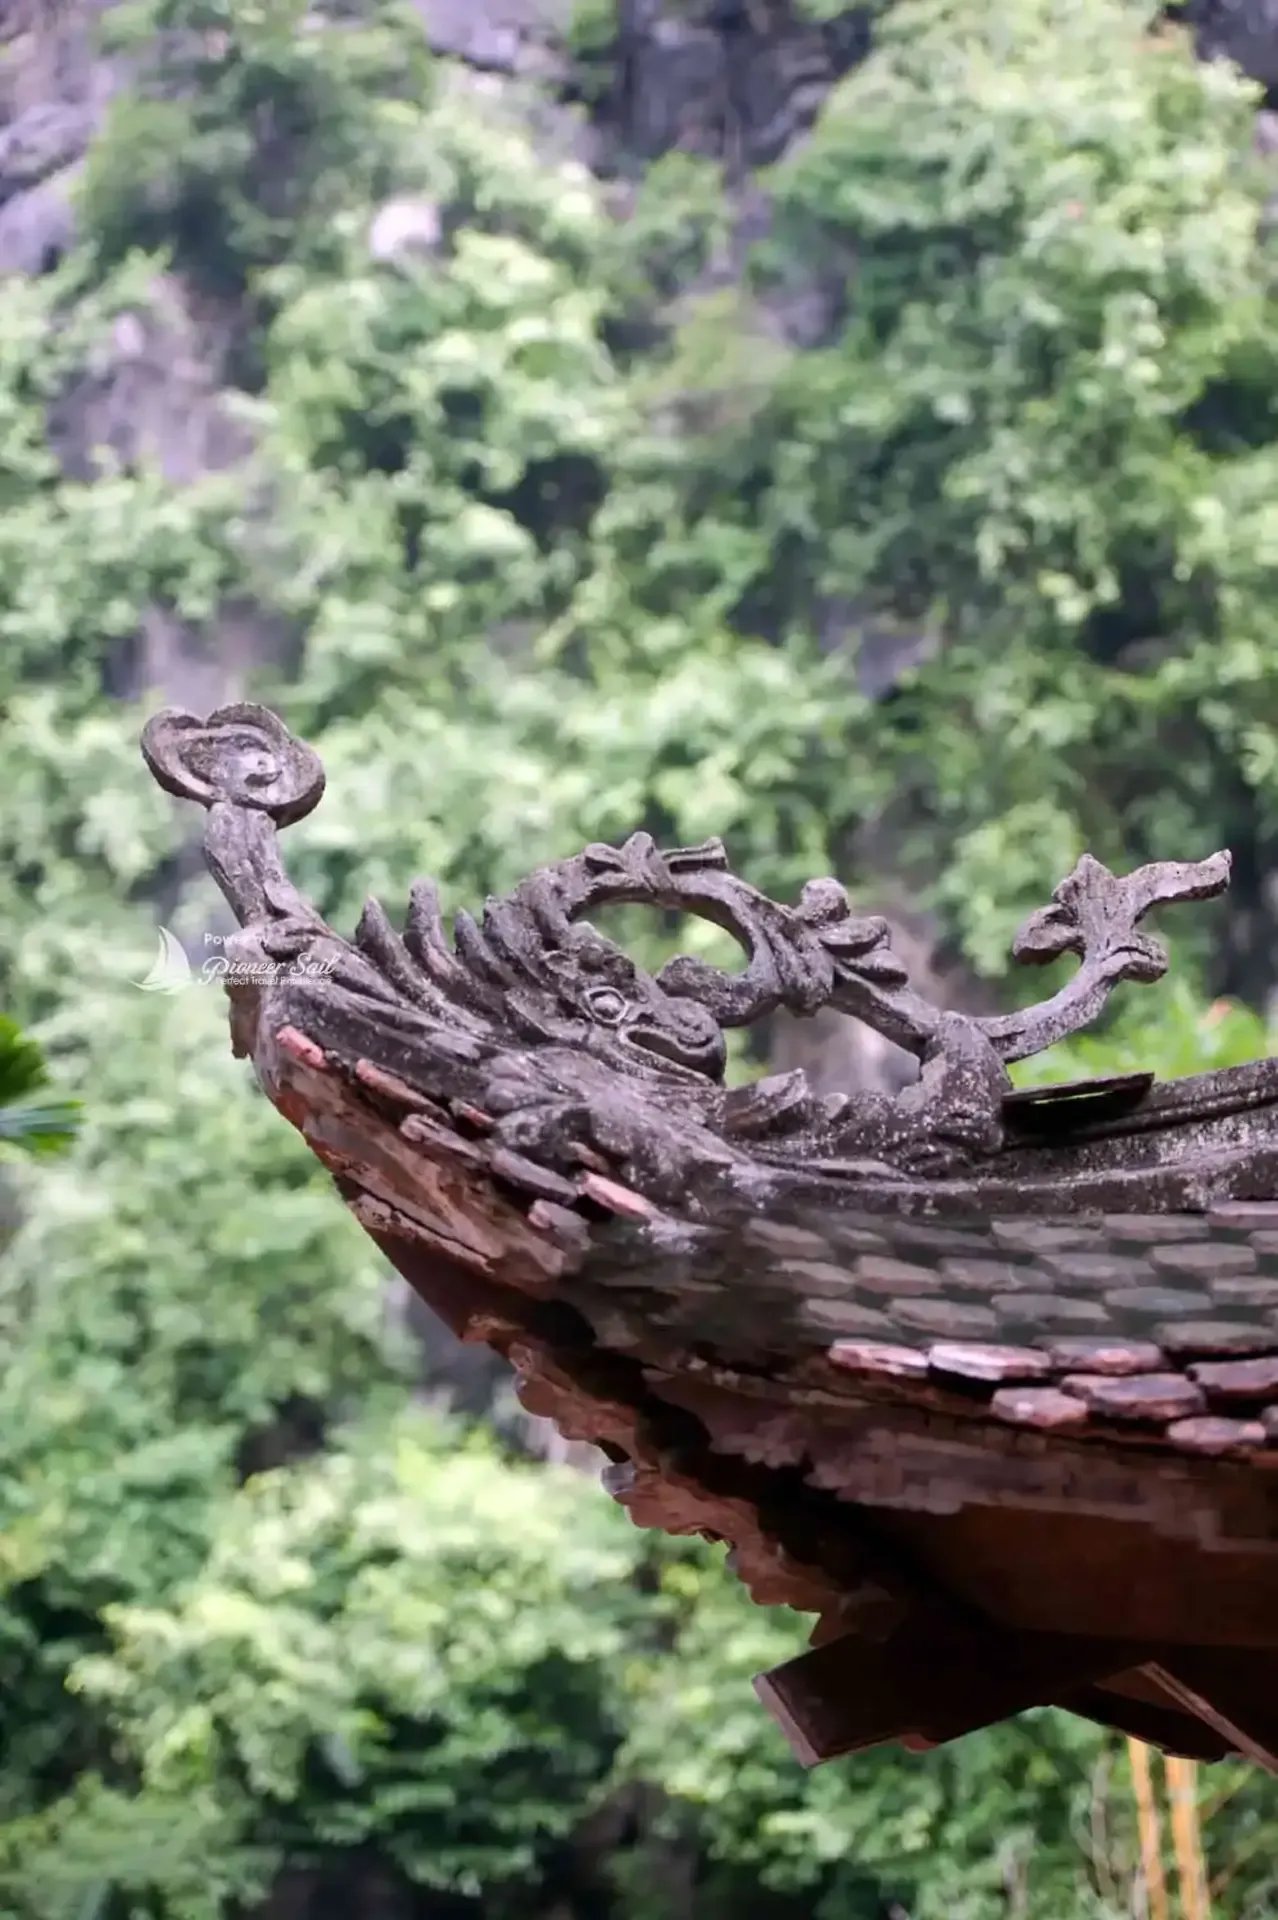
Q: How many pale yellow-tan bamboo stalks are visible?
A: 2